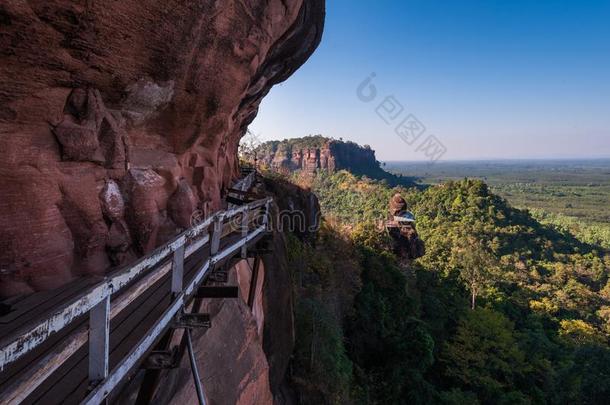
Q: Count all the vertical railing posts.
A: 5